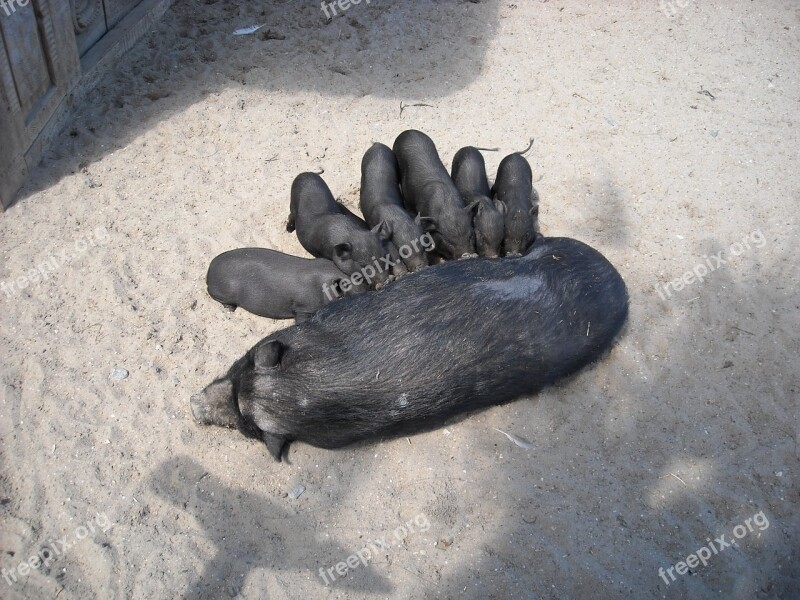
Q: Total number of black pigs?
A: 7